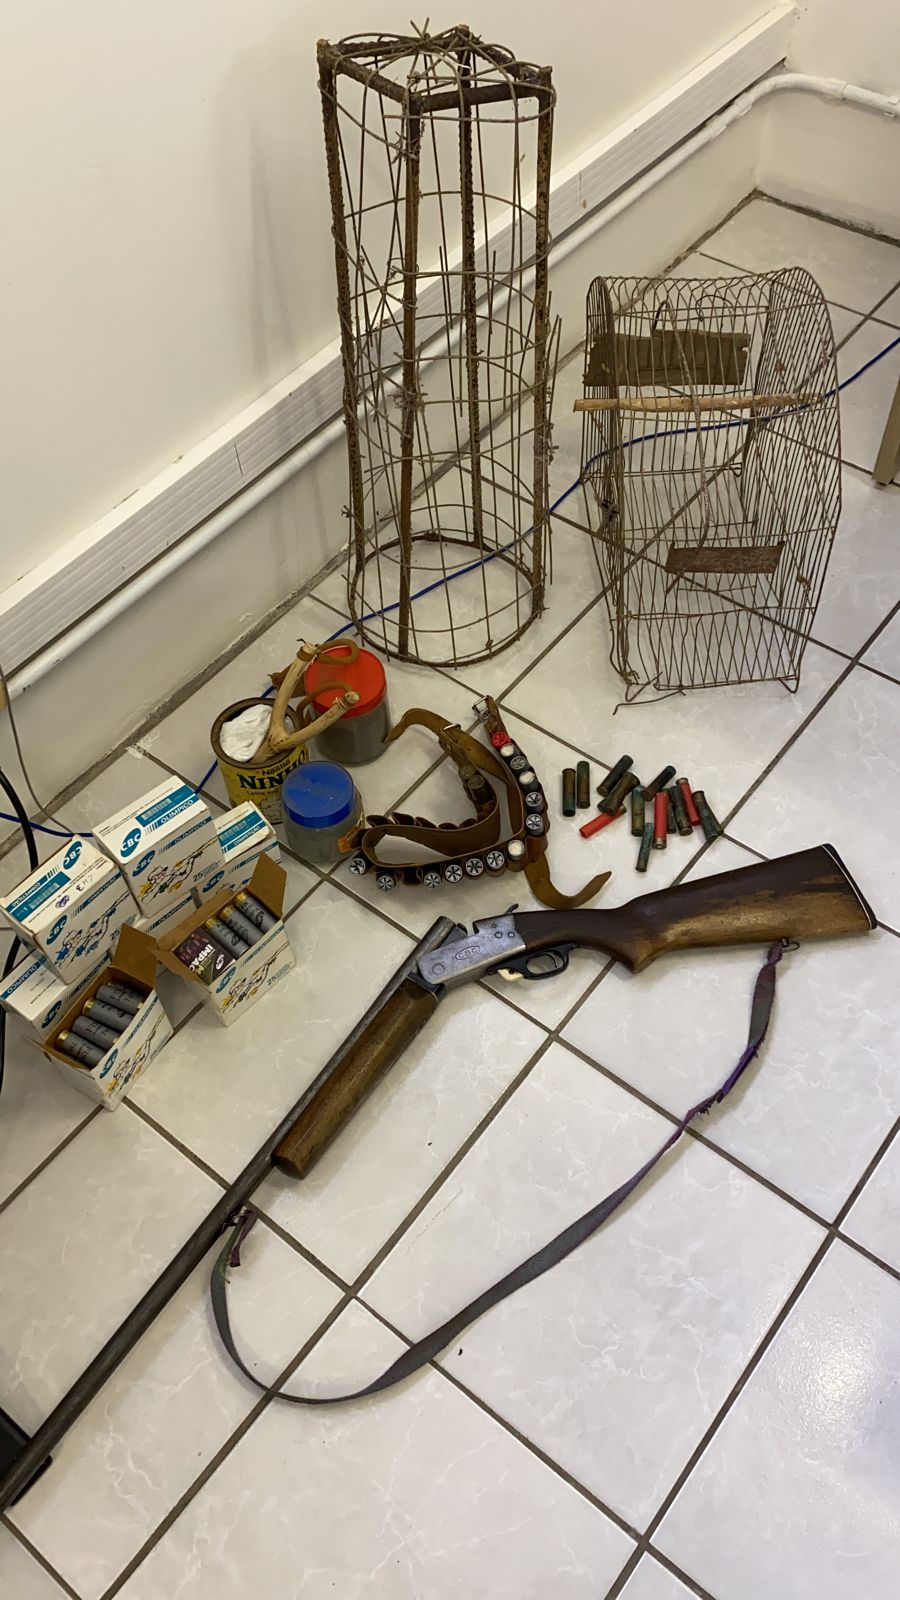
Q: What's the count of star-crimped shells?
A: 10